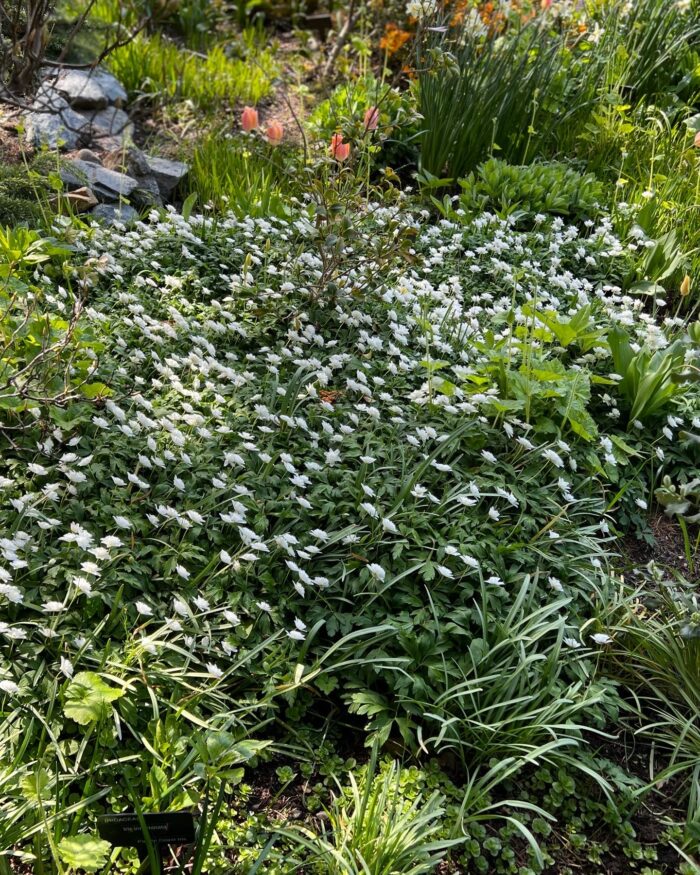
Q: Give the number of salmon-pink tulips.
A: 4